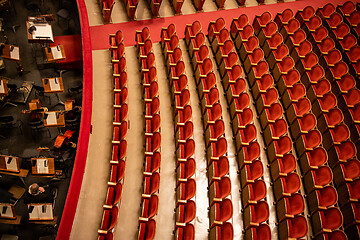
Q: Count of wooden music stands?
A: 10